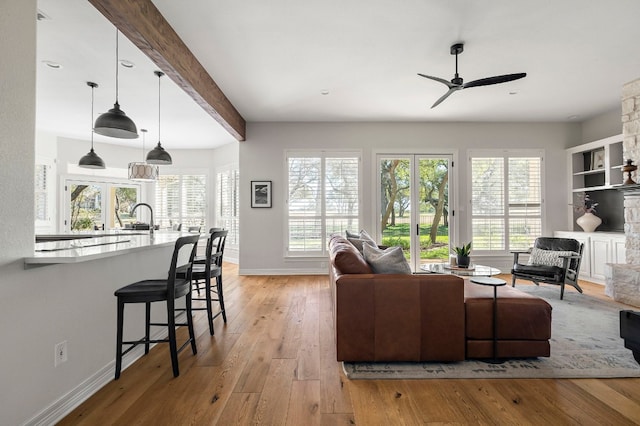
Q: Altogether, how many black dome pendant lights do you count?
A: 3